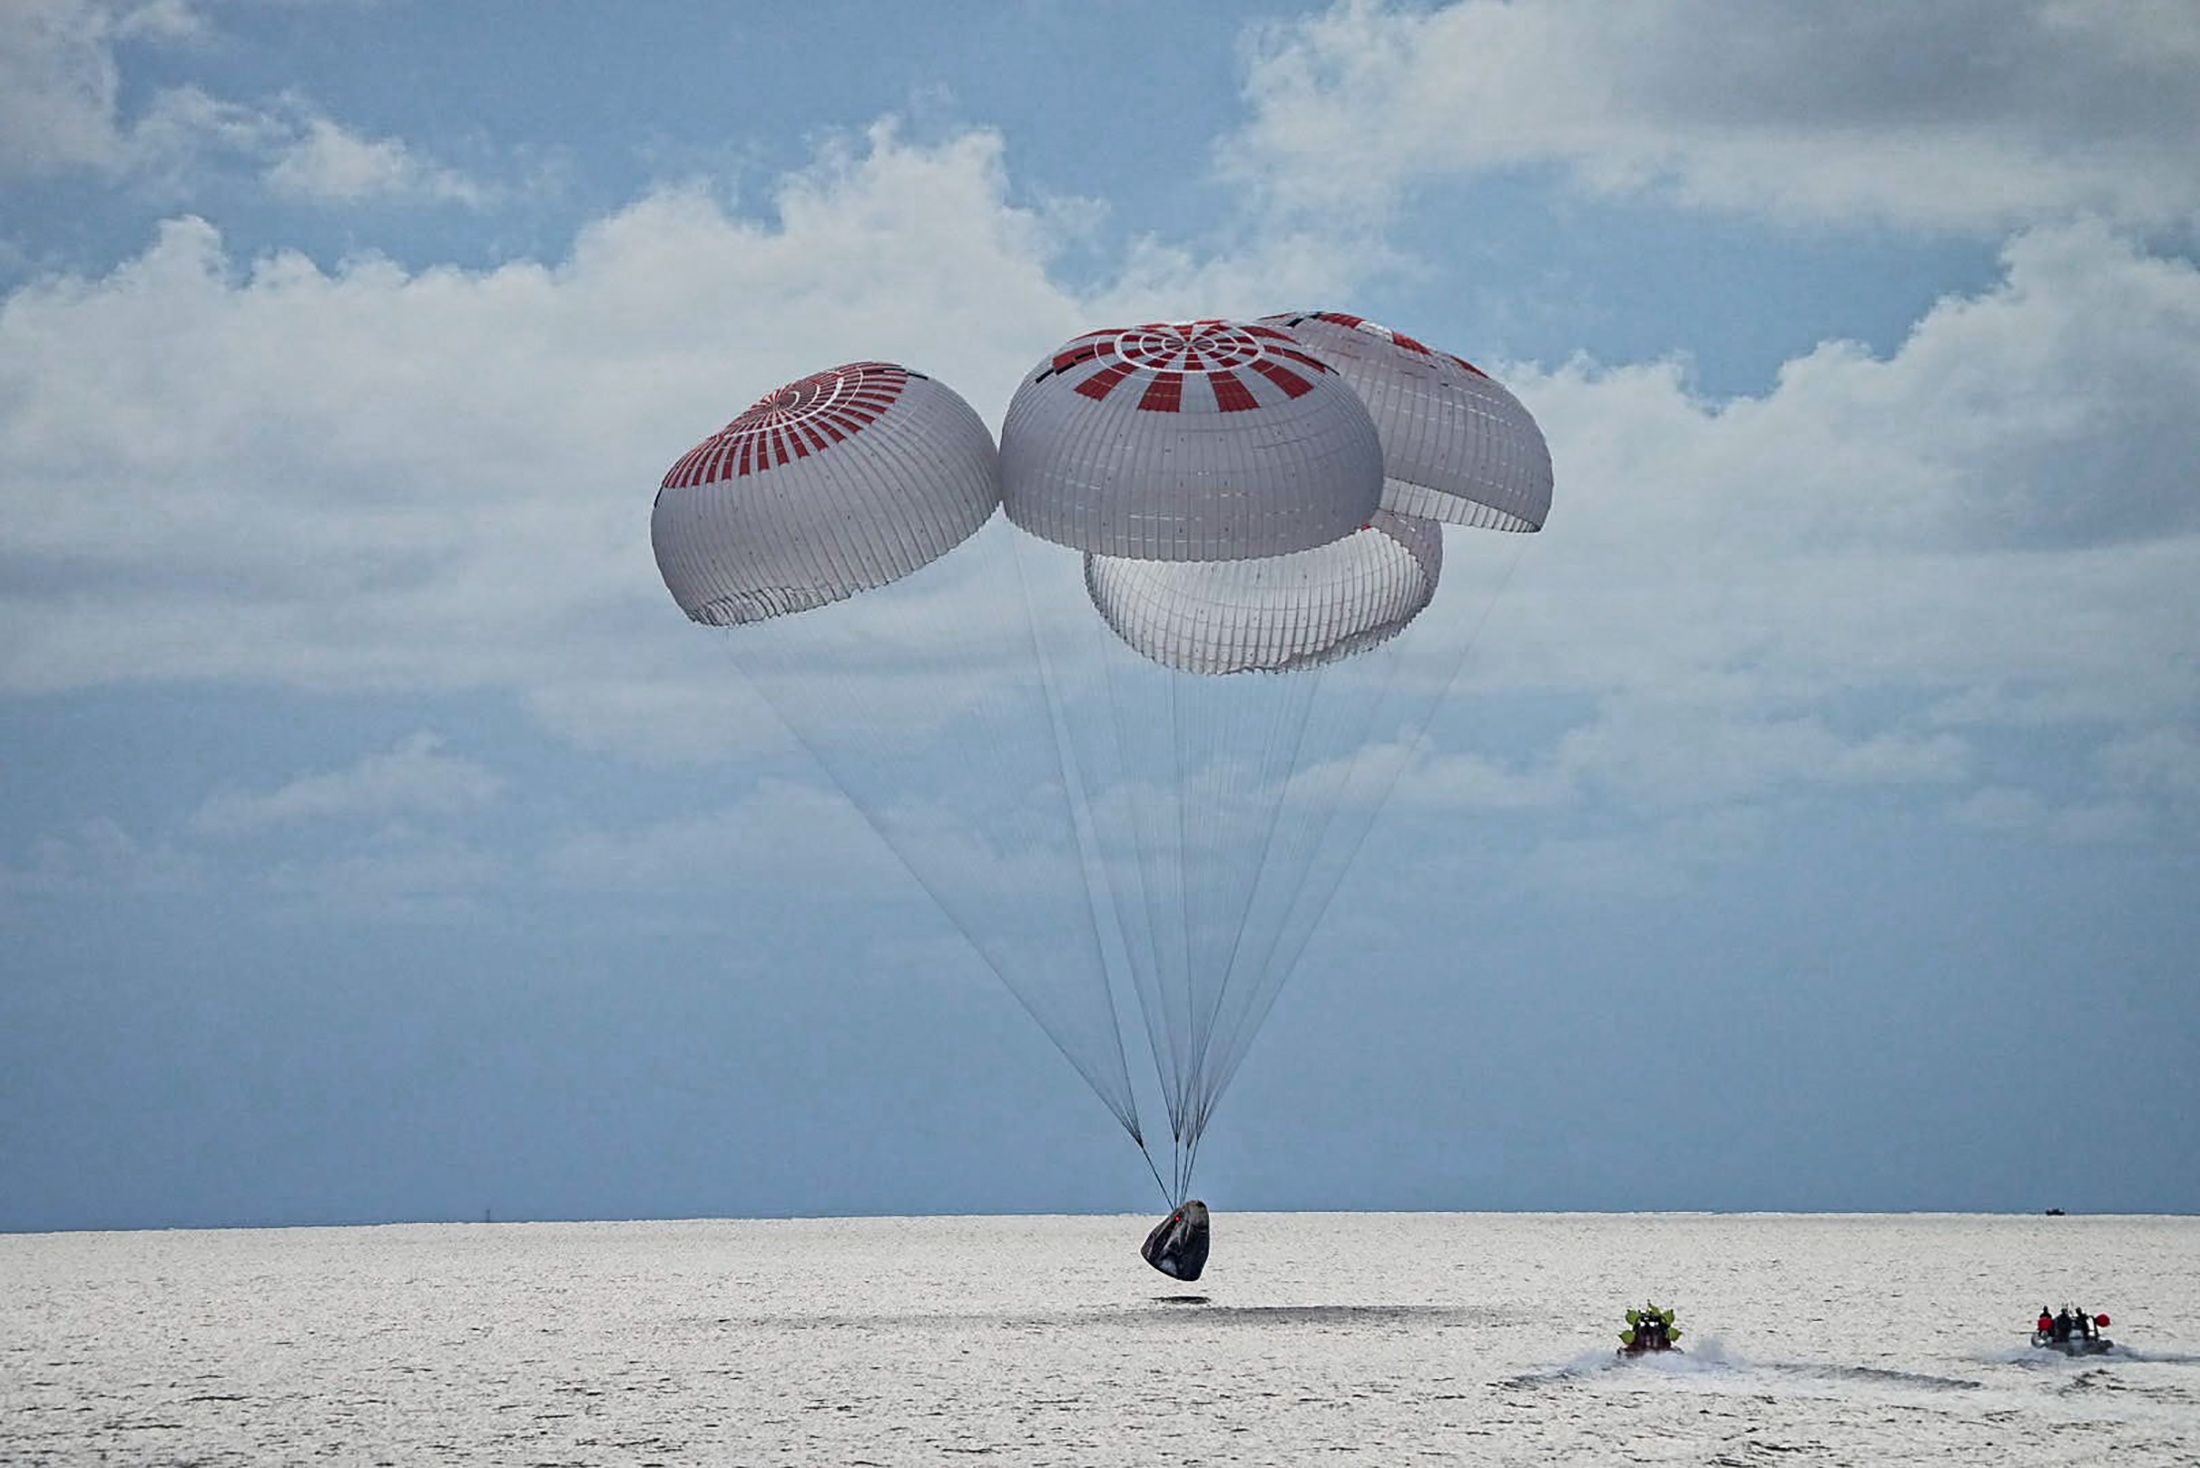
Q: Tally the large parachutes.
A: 4